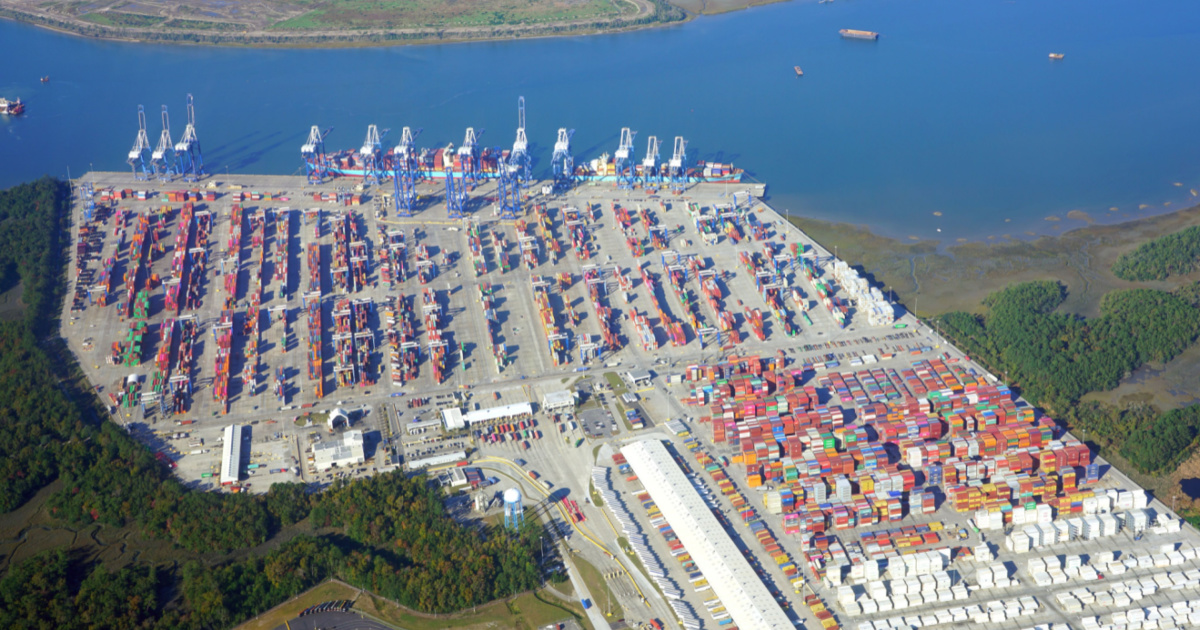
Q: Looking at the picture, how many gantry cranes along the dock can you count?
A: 12